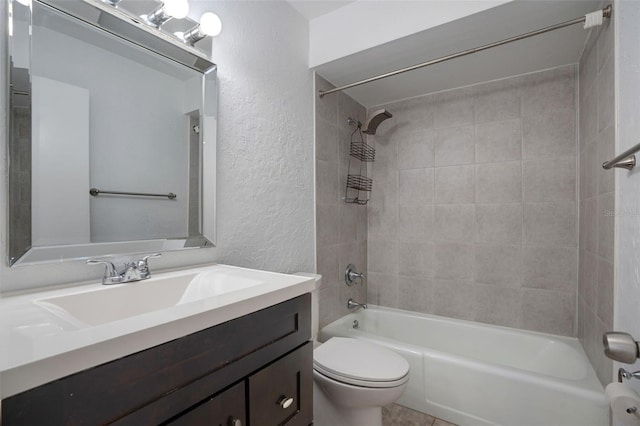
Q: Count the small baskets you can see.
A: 2